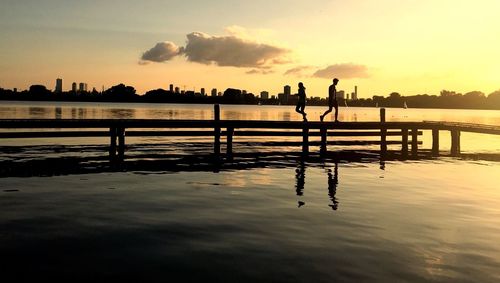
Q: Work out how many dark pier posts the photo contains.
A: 11